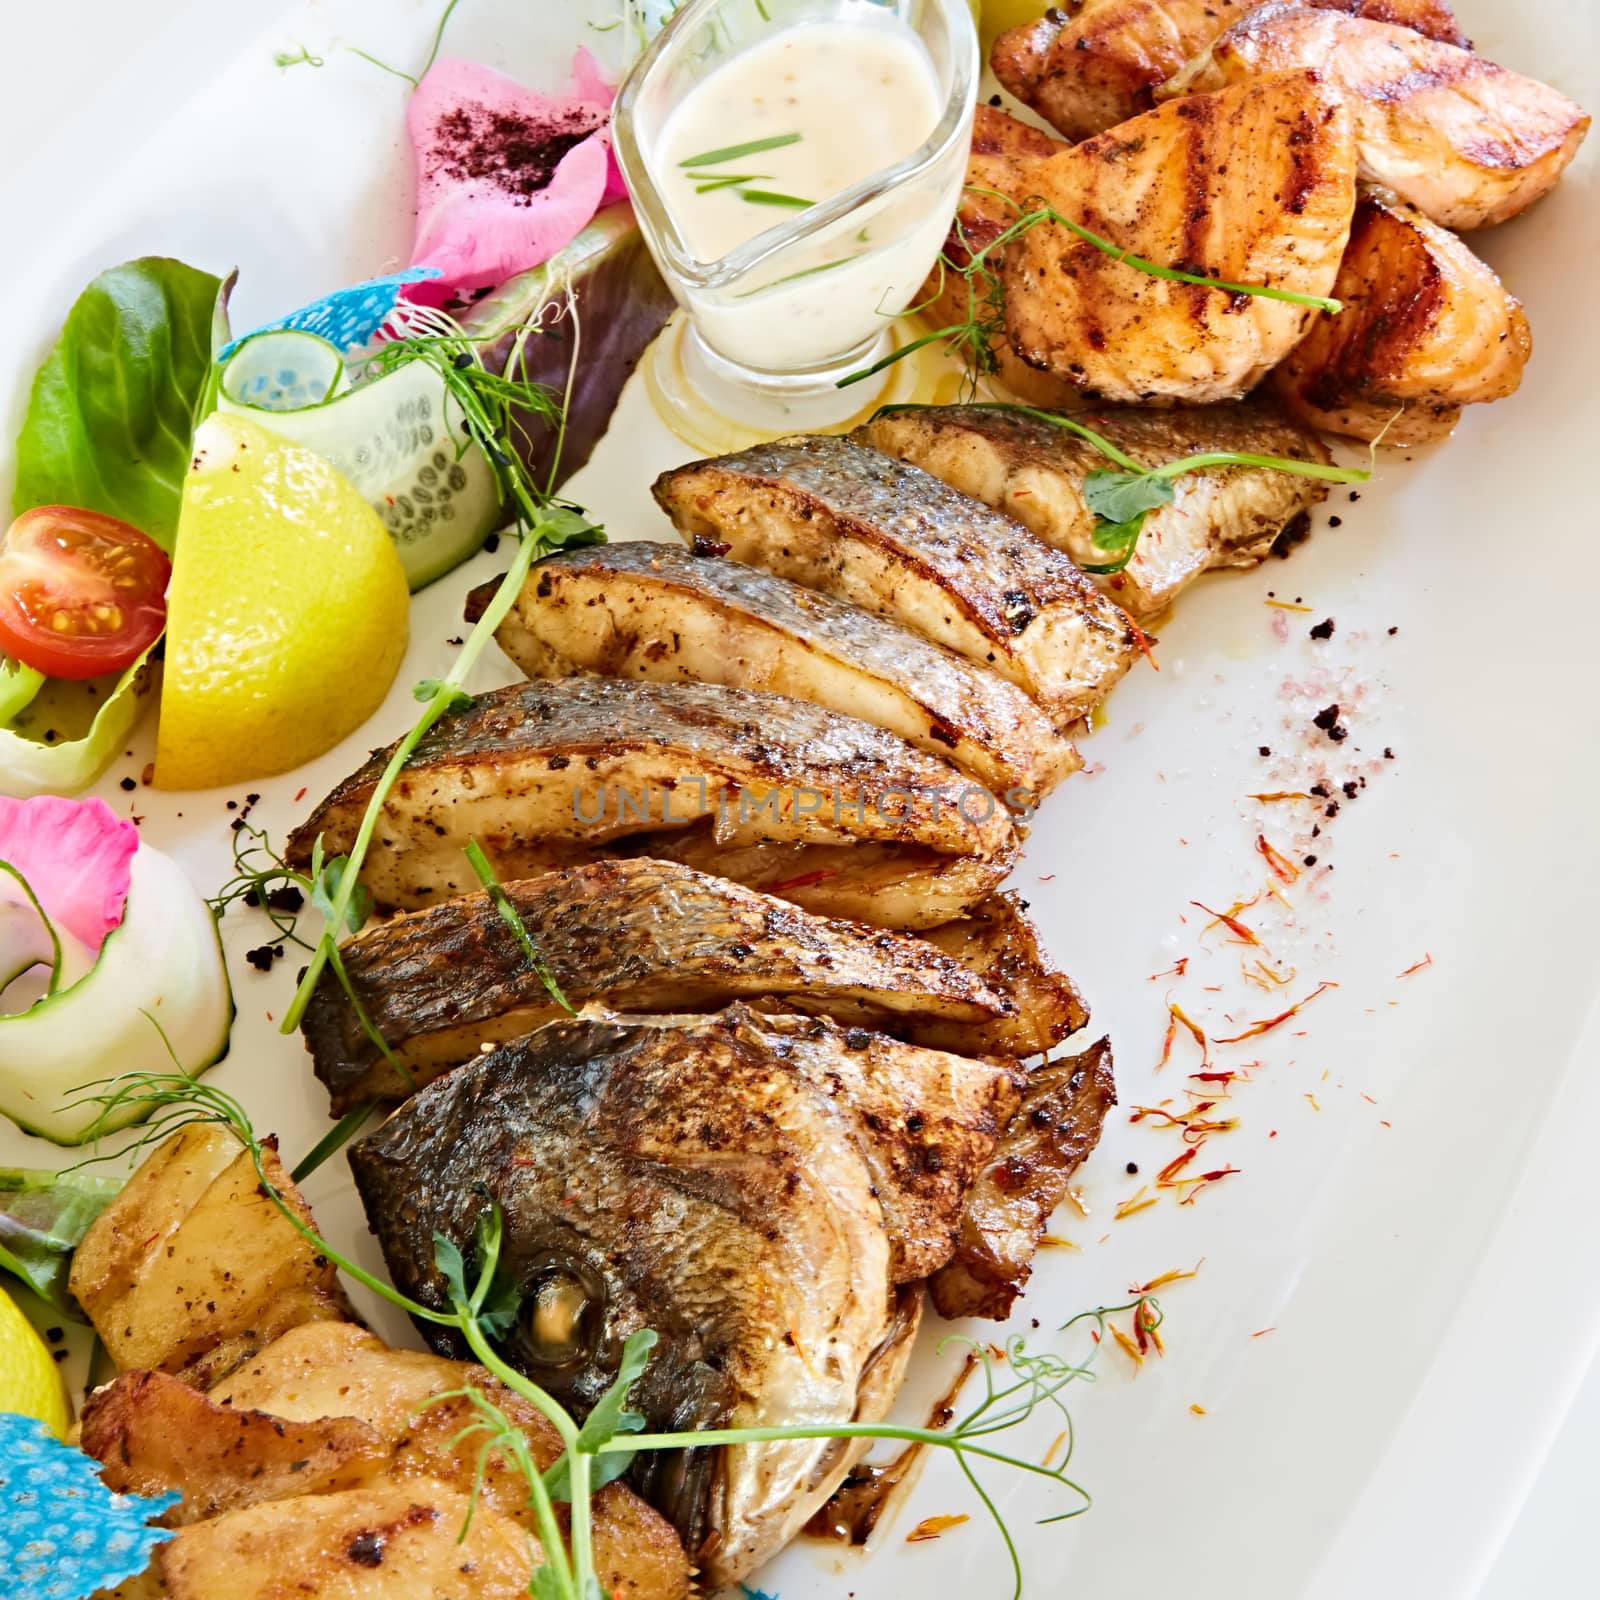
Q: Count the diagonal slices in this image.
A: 5